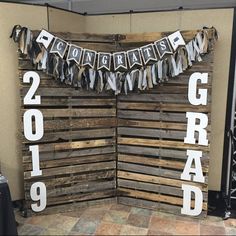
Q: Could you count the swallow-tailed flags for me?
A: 10